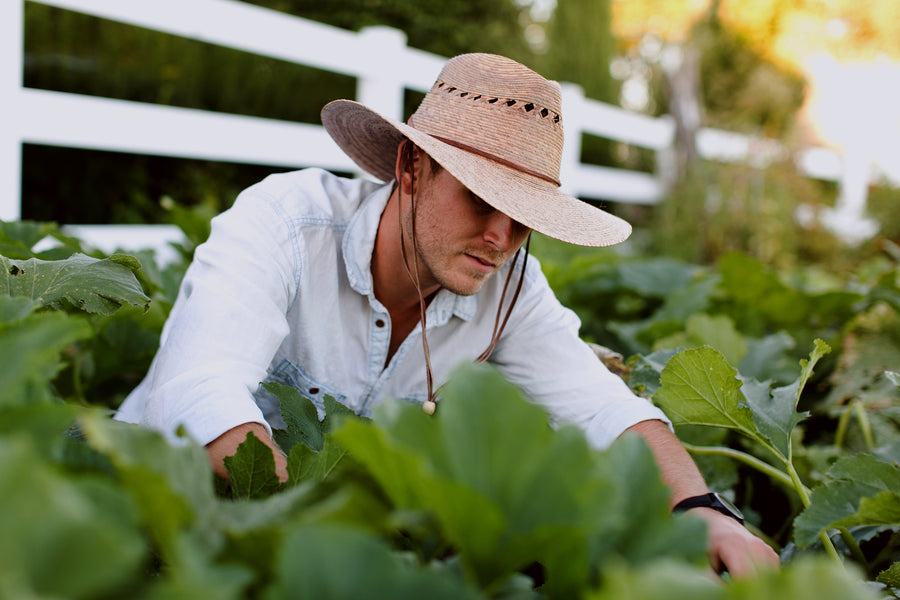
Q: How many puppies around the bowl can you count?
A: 0